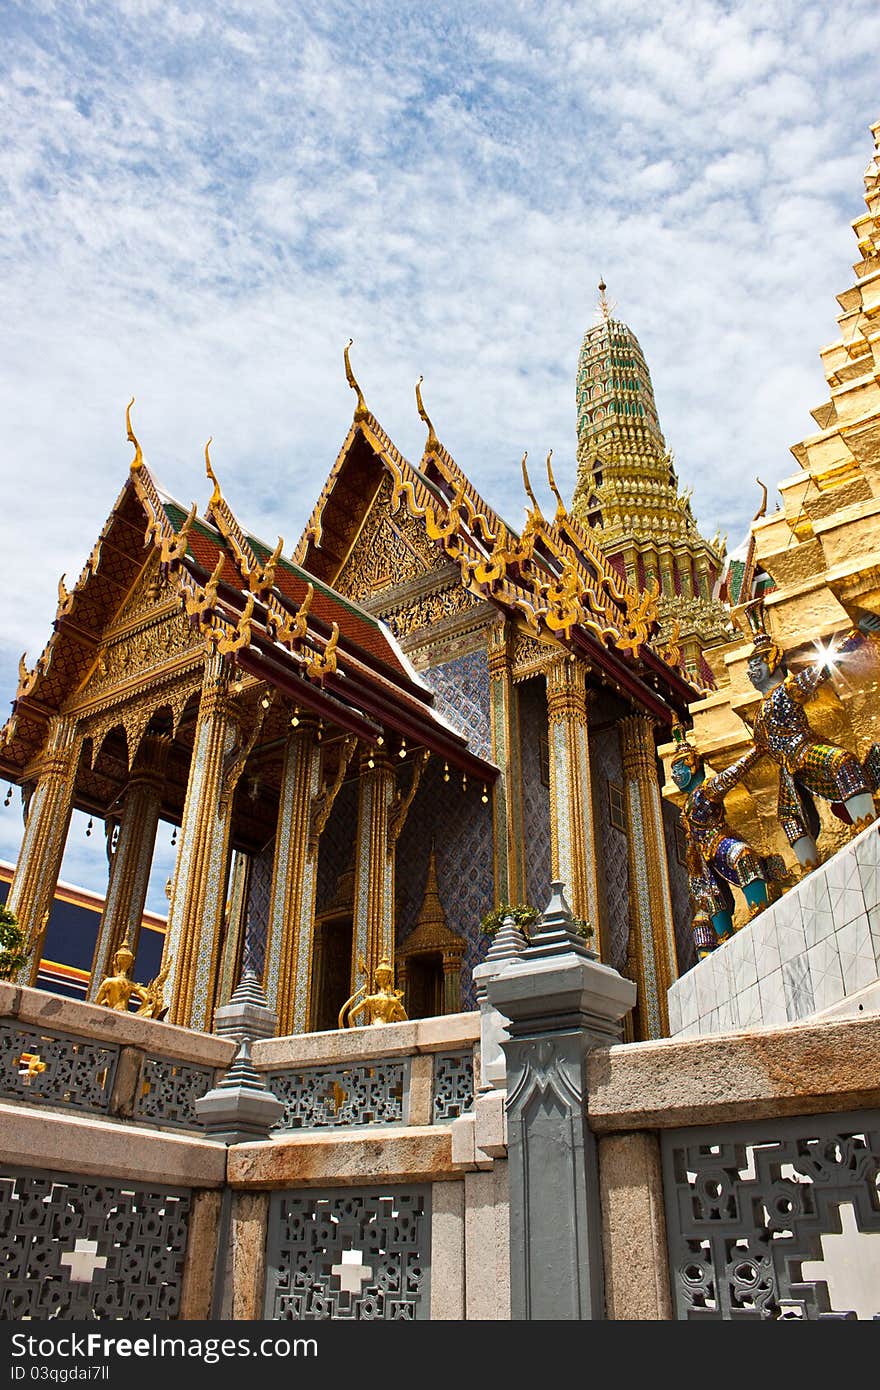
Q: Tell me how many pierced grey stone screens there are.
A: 7